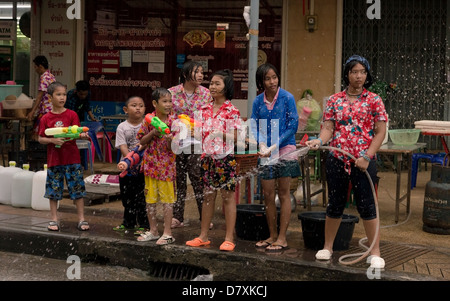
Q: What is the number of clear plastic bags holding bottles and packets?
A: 1